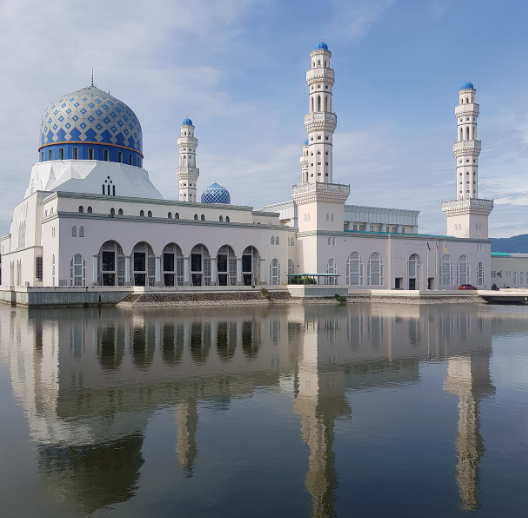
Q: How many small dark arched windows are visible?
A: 12